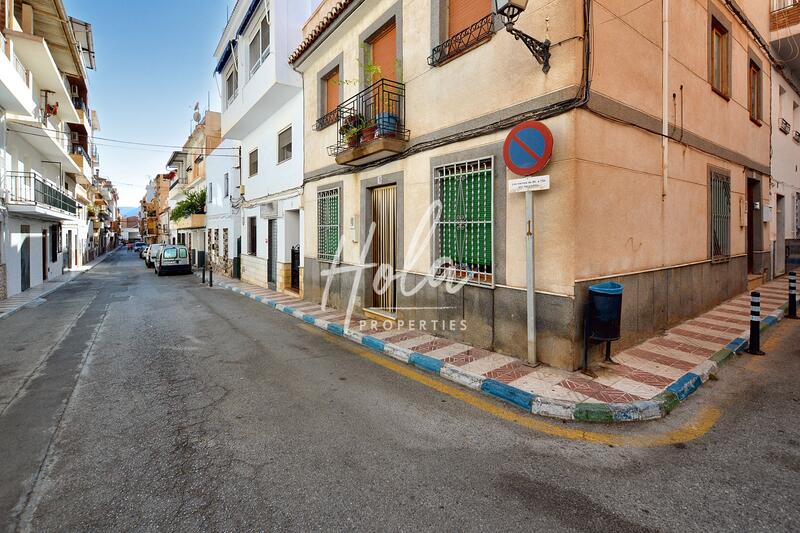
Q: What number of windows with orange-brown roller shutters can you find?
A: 3